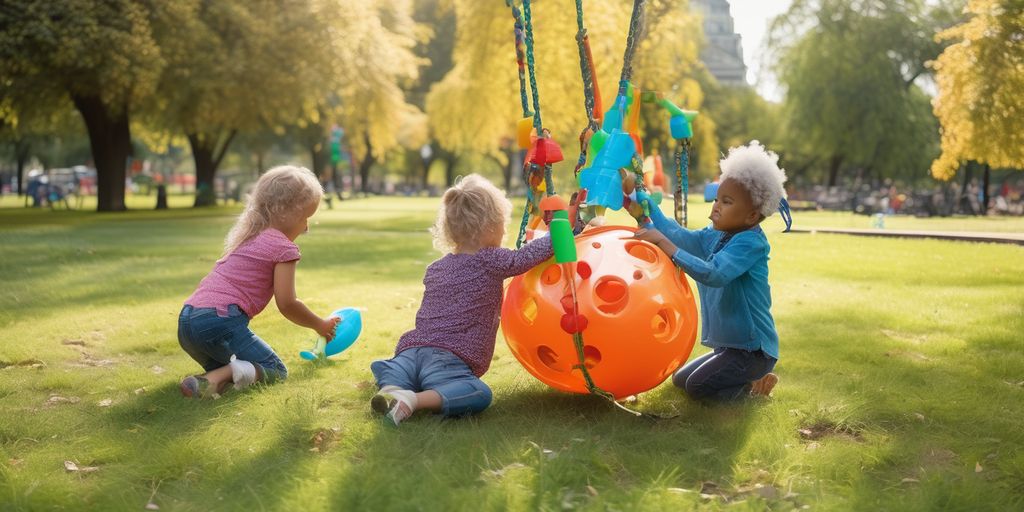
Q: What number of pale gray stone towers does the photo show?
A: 1